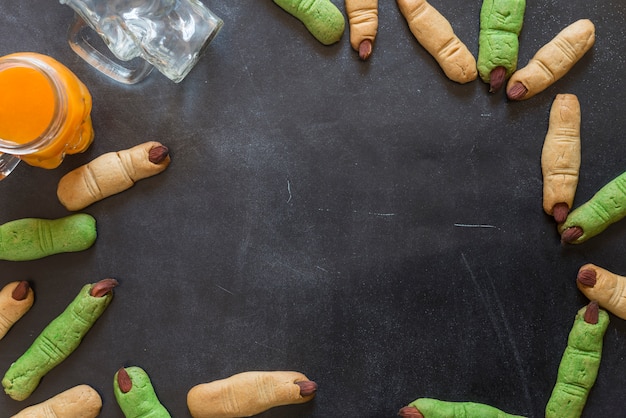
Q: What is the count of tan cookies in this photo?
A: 9